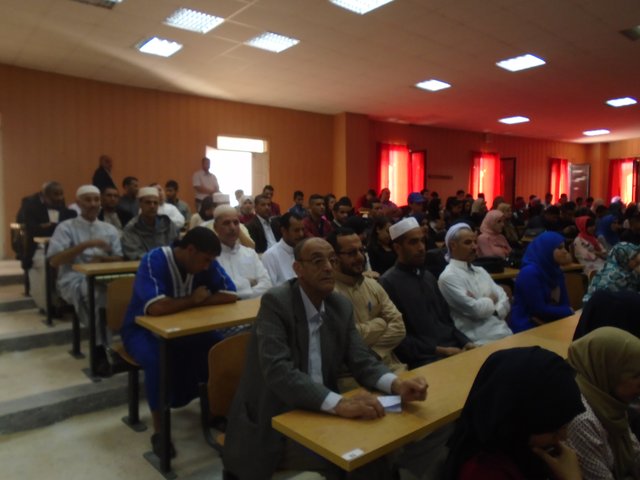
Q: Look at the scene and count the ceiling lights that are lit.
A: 9